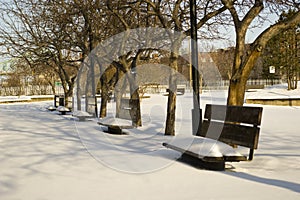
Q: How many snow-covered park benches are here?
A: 5